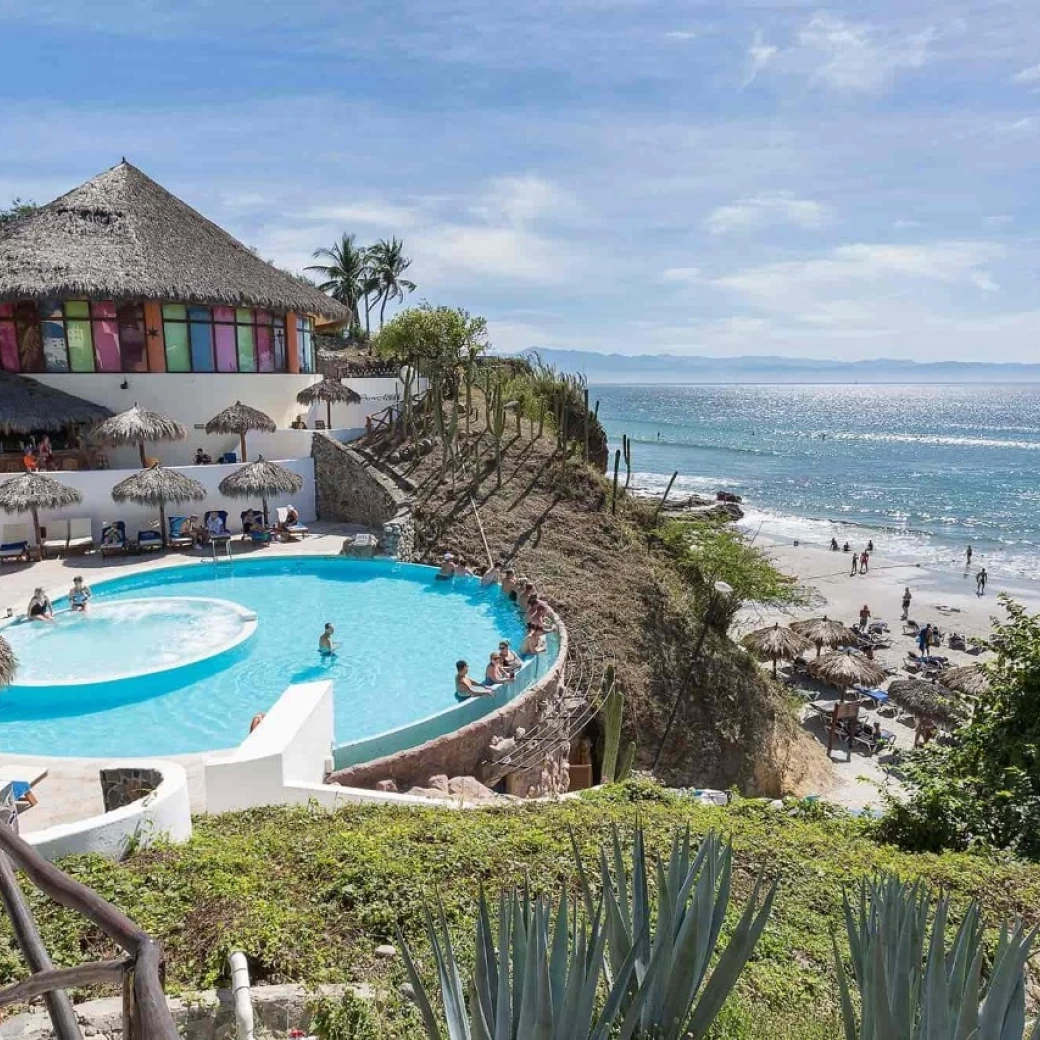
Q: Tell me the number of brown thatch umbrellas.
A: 12